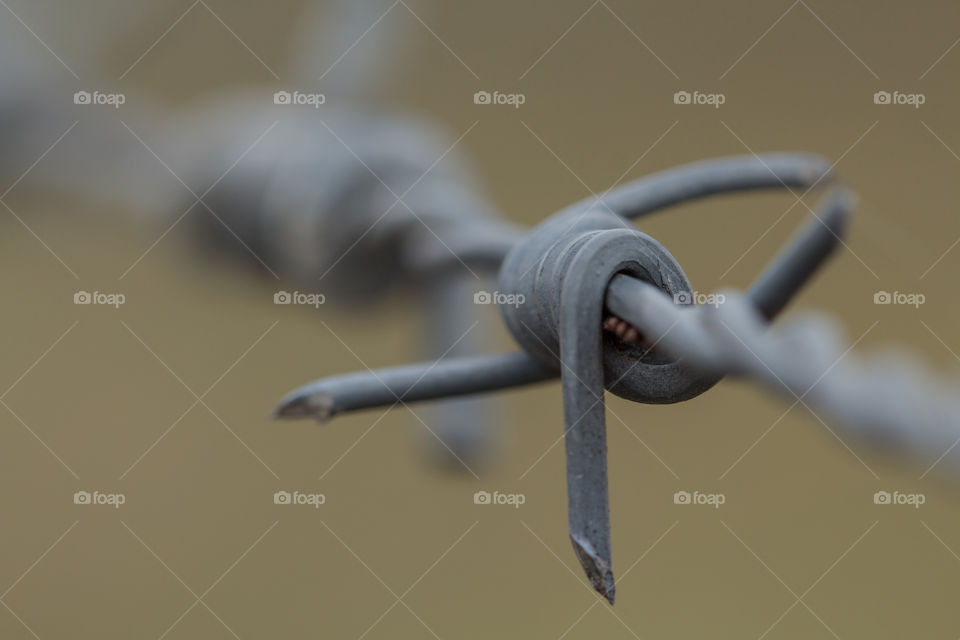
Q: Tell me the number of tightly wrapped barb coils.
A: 2